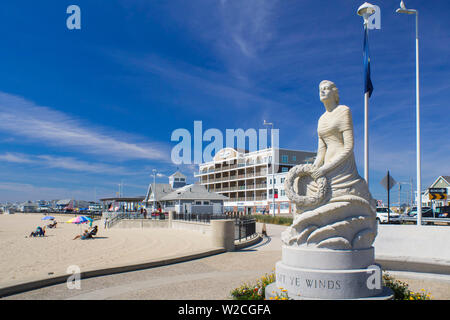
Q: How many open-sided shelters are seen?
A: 1